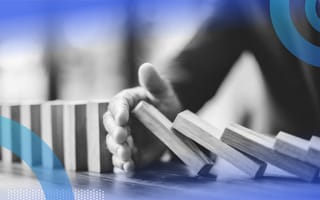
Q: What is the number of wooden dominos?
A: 10